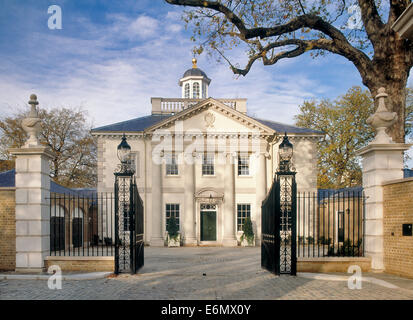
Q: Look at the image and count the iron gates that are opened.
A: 2